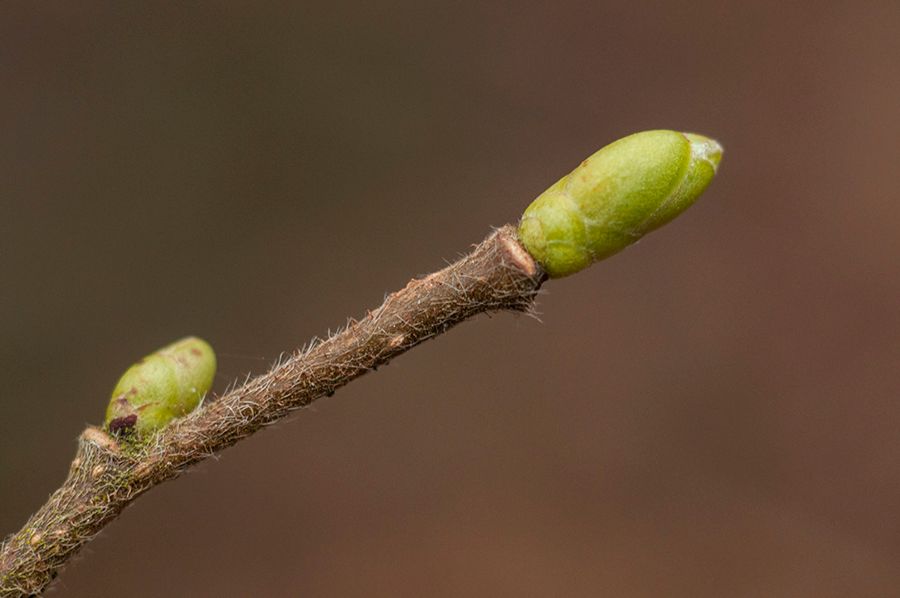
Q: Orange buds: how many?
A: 0